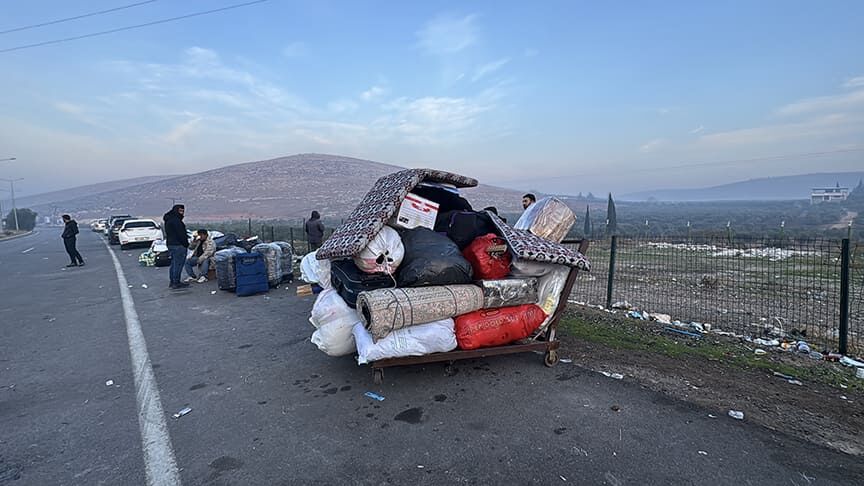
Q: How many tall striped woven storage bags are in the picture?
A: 3